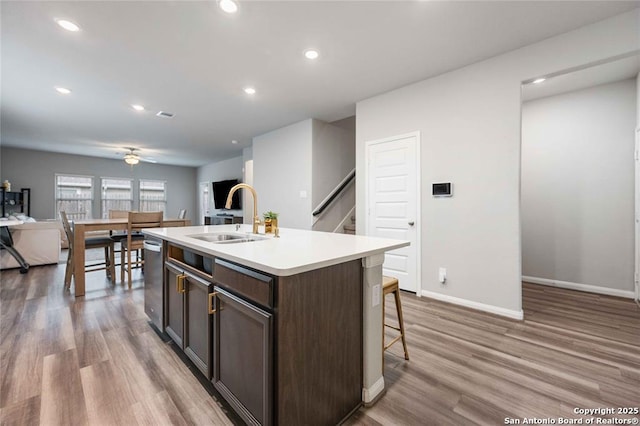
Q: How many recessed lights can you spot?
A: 7